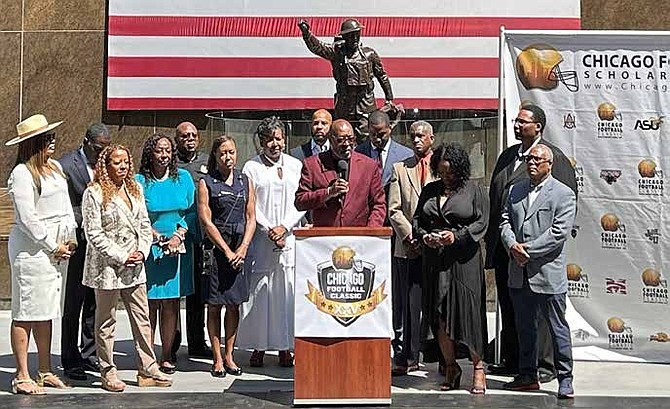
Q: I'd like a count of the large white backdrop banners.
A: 1